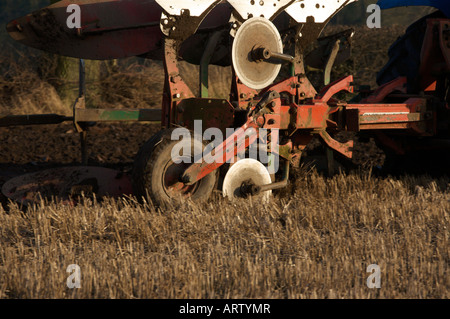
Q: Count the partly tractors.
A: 1